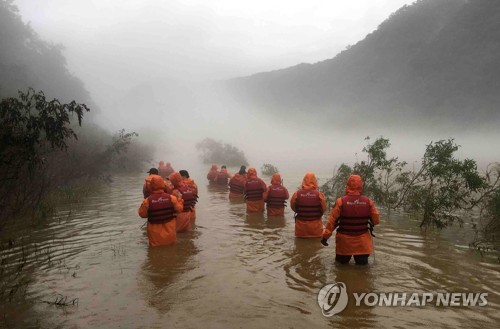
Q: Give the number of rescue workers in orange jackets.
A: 13